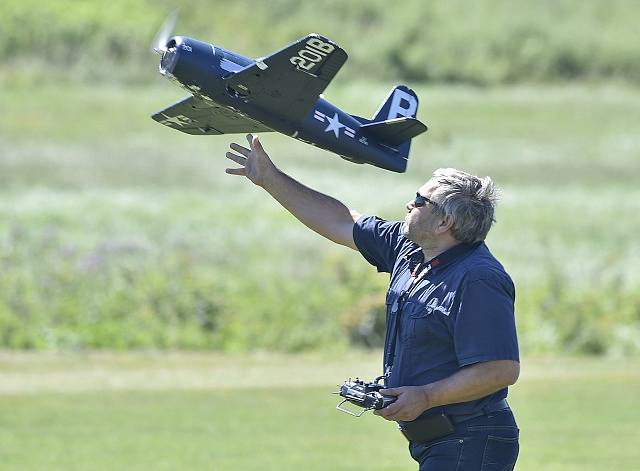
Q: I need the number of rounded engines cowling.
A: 1